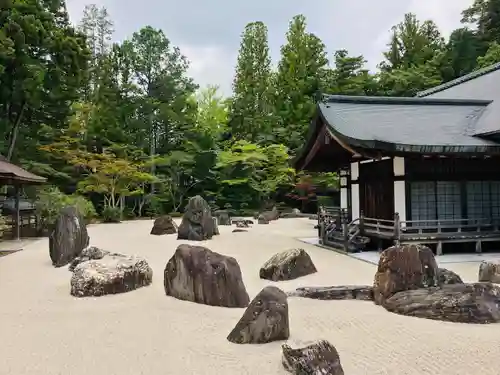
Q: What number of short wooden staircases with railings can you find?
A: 1